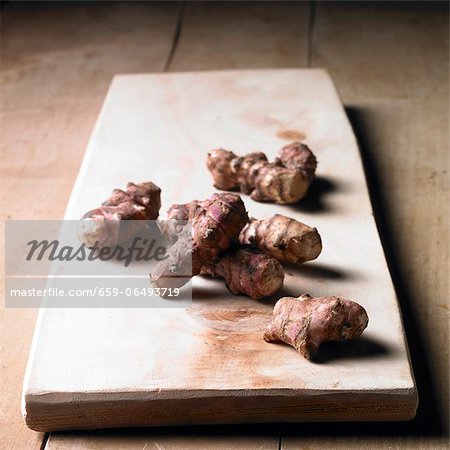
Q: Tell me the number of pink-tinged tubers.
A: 6